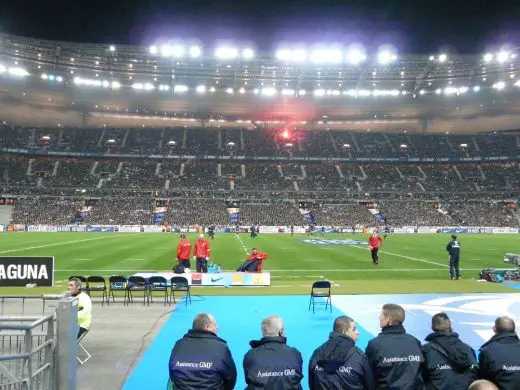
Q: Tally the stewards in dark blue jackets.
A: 6